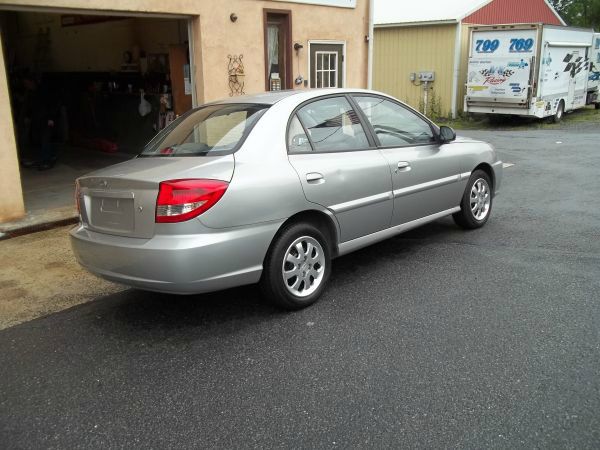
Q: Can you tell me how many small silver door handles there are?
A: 2